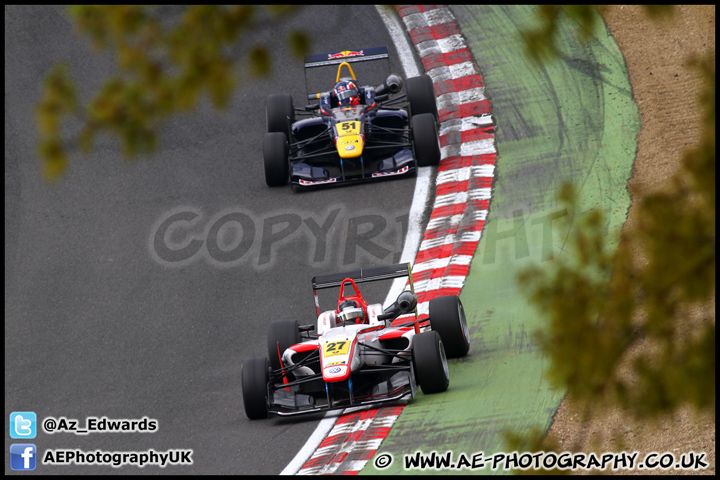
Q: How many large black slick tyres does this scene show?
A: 8